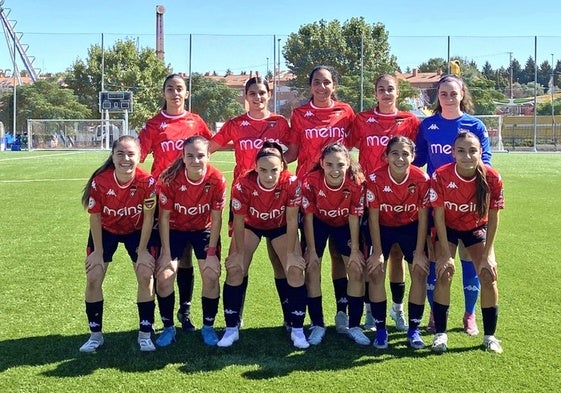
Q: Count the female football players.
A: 11